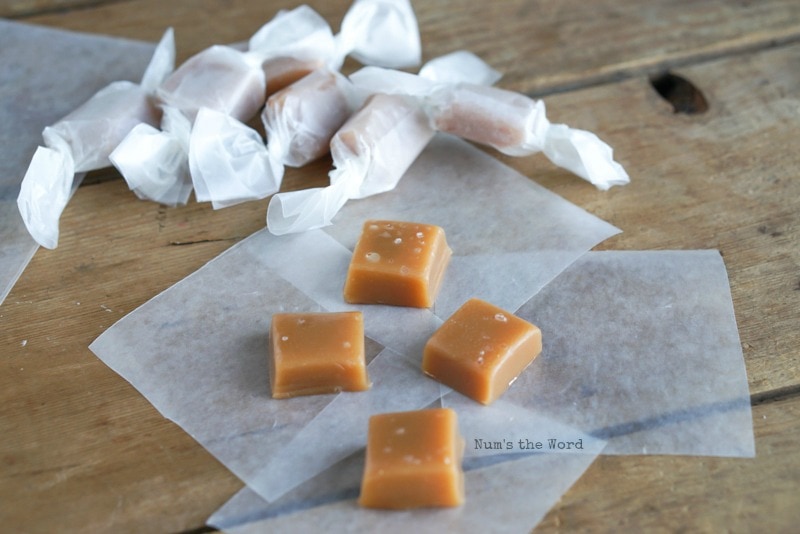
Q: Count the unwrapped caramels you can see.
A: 4